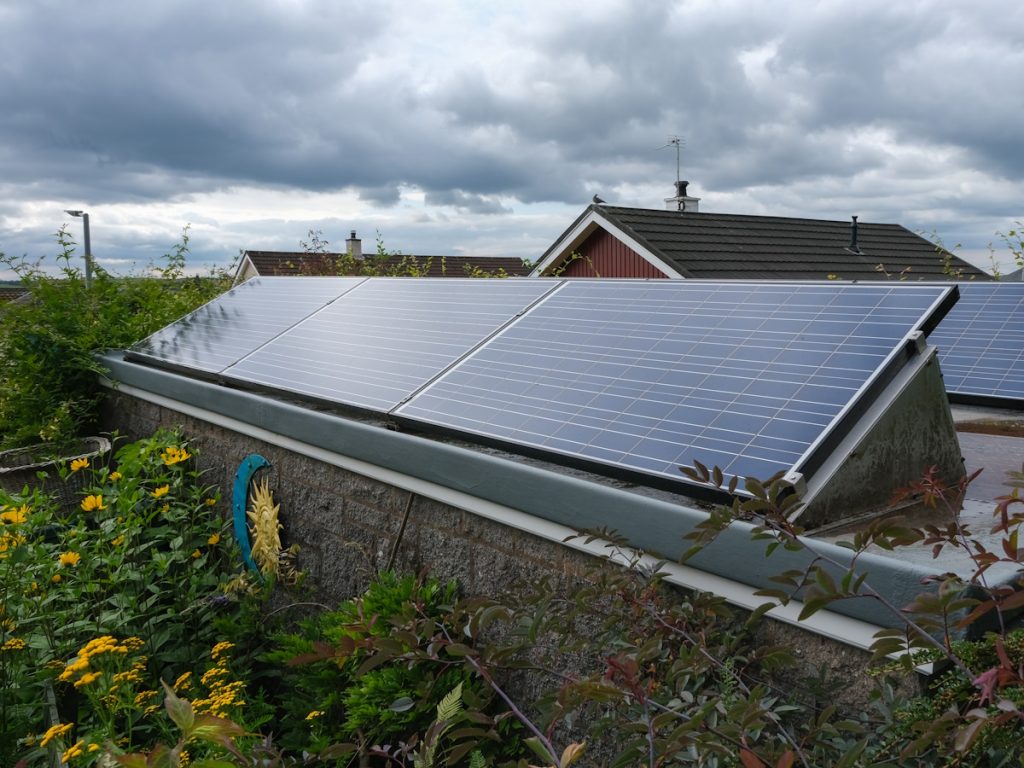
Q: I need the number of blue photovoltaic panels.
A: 4